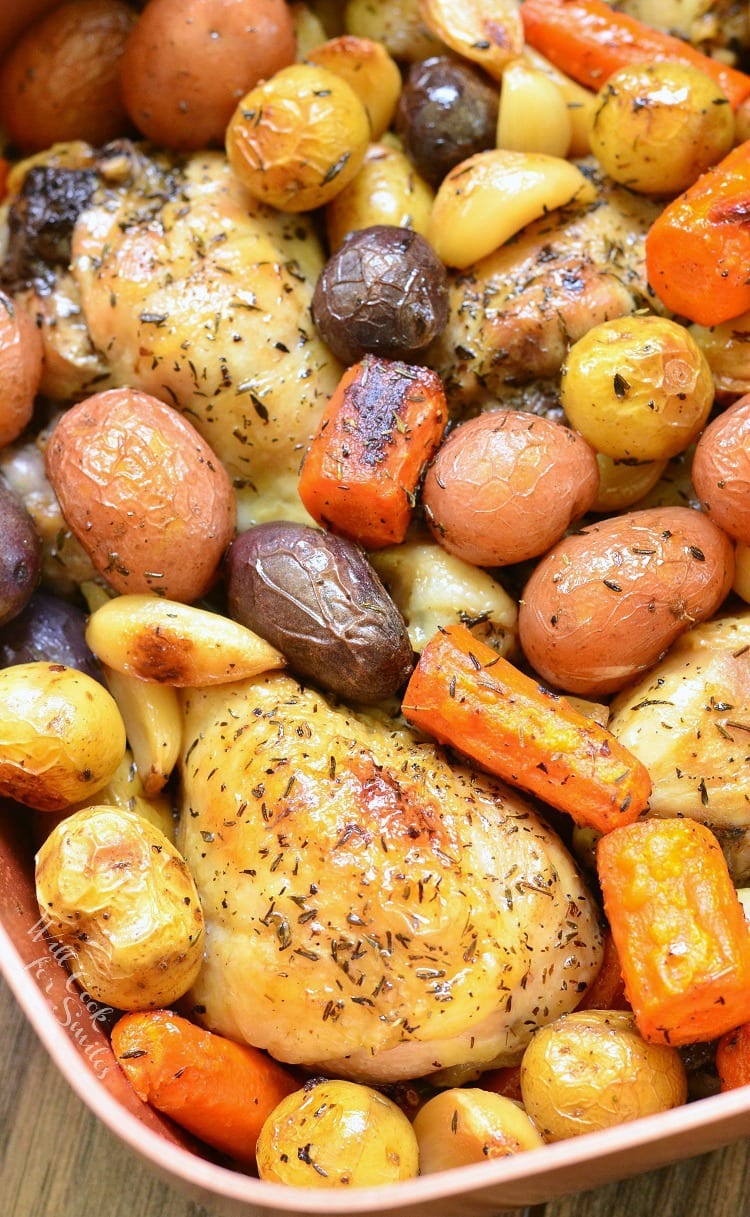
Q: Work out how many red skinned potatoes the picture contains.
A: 7